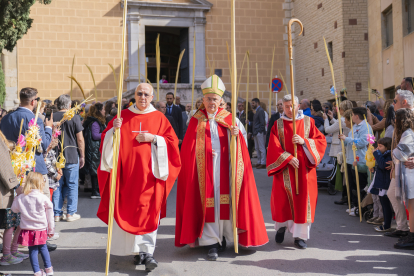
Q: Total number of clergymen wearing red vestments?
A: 3